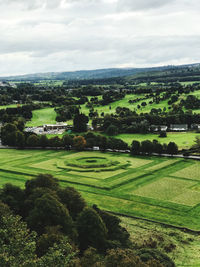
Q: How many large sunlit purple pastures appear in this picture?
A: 0